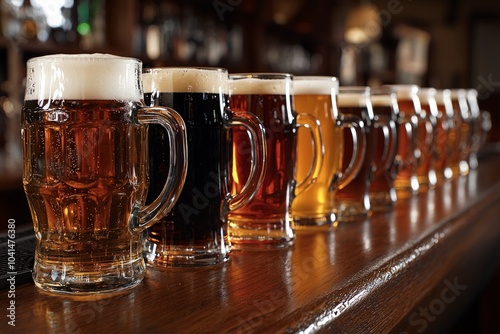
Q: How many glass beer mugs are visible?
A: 11